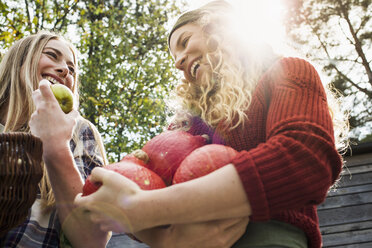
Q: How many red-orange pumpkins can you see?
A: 3